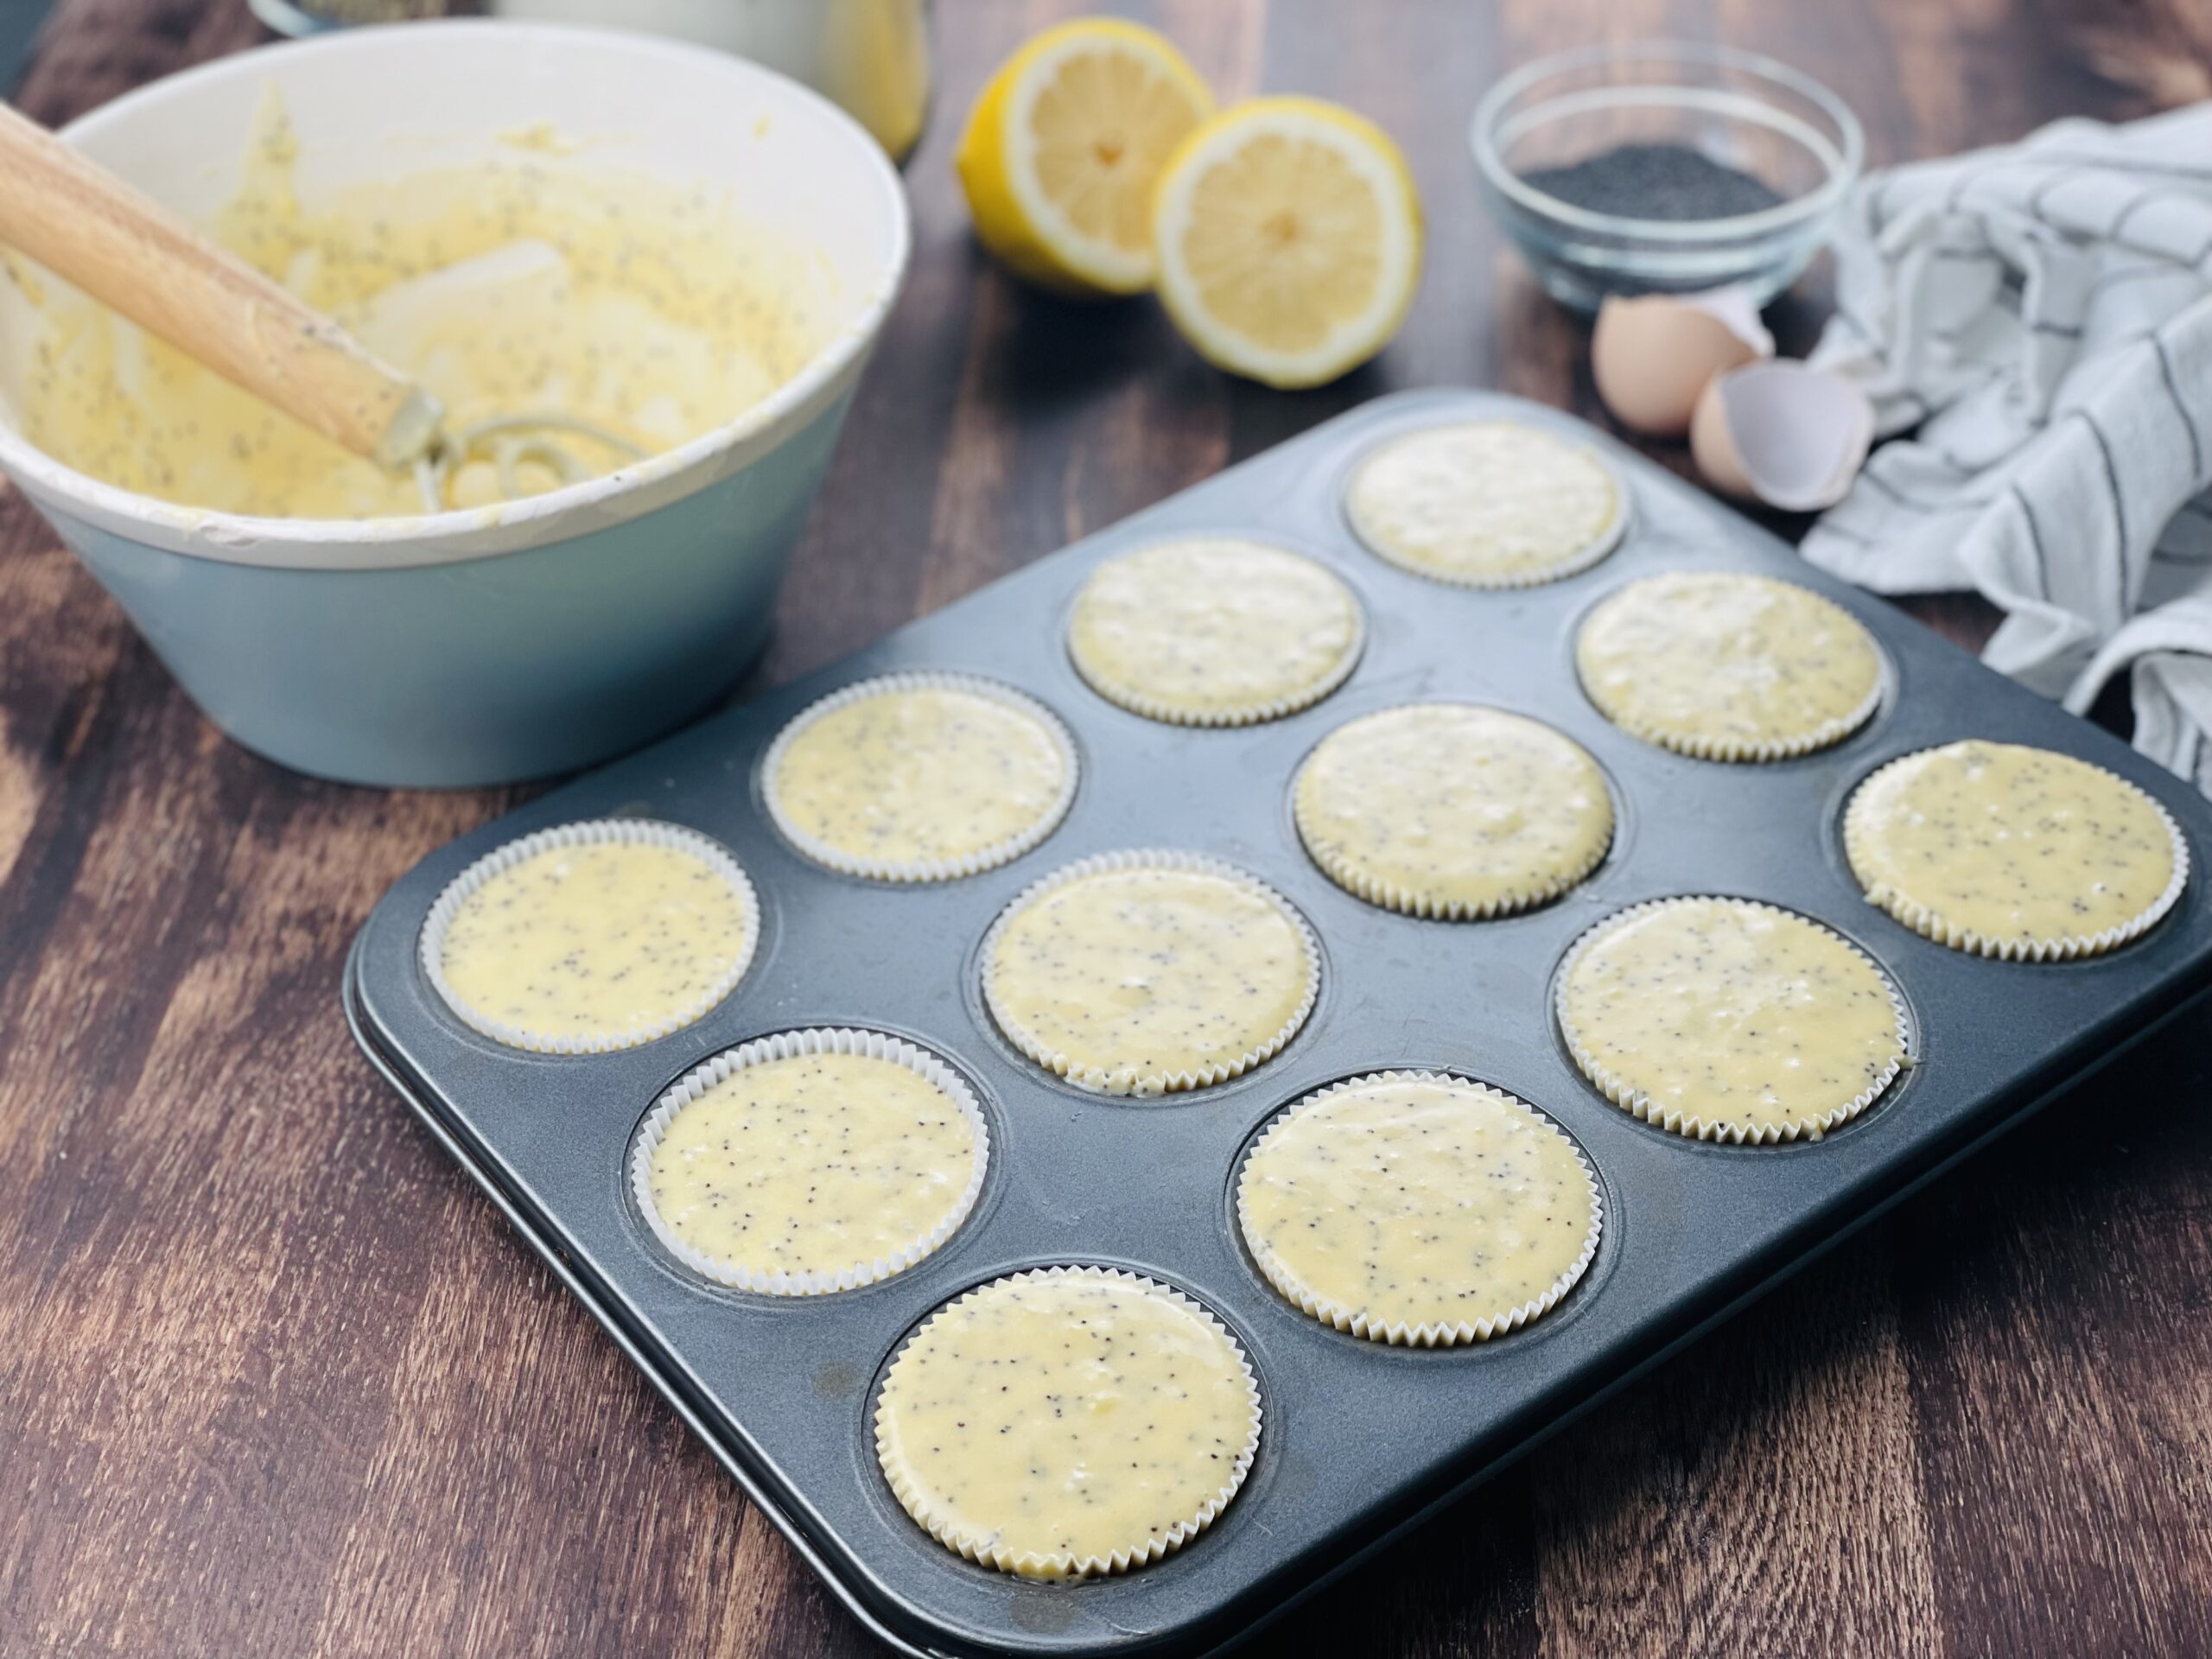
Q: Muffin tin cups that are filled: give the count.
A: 12